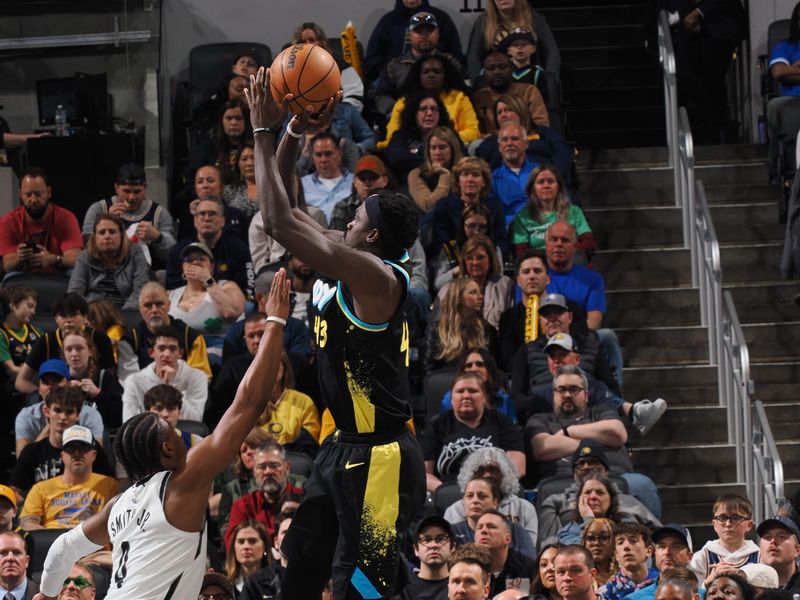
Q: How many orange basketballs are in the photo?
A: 1